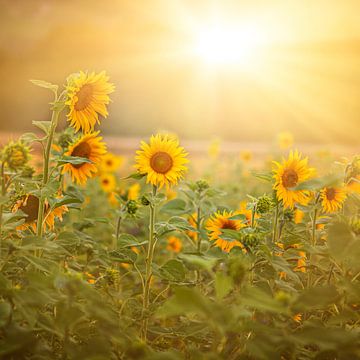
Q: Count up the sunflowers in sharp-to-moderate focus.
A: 7